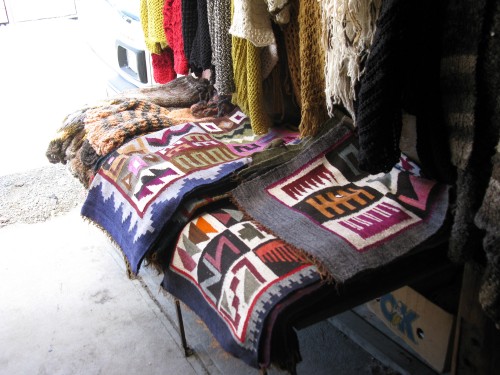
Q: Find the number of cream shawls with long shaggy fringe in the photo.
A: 1